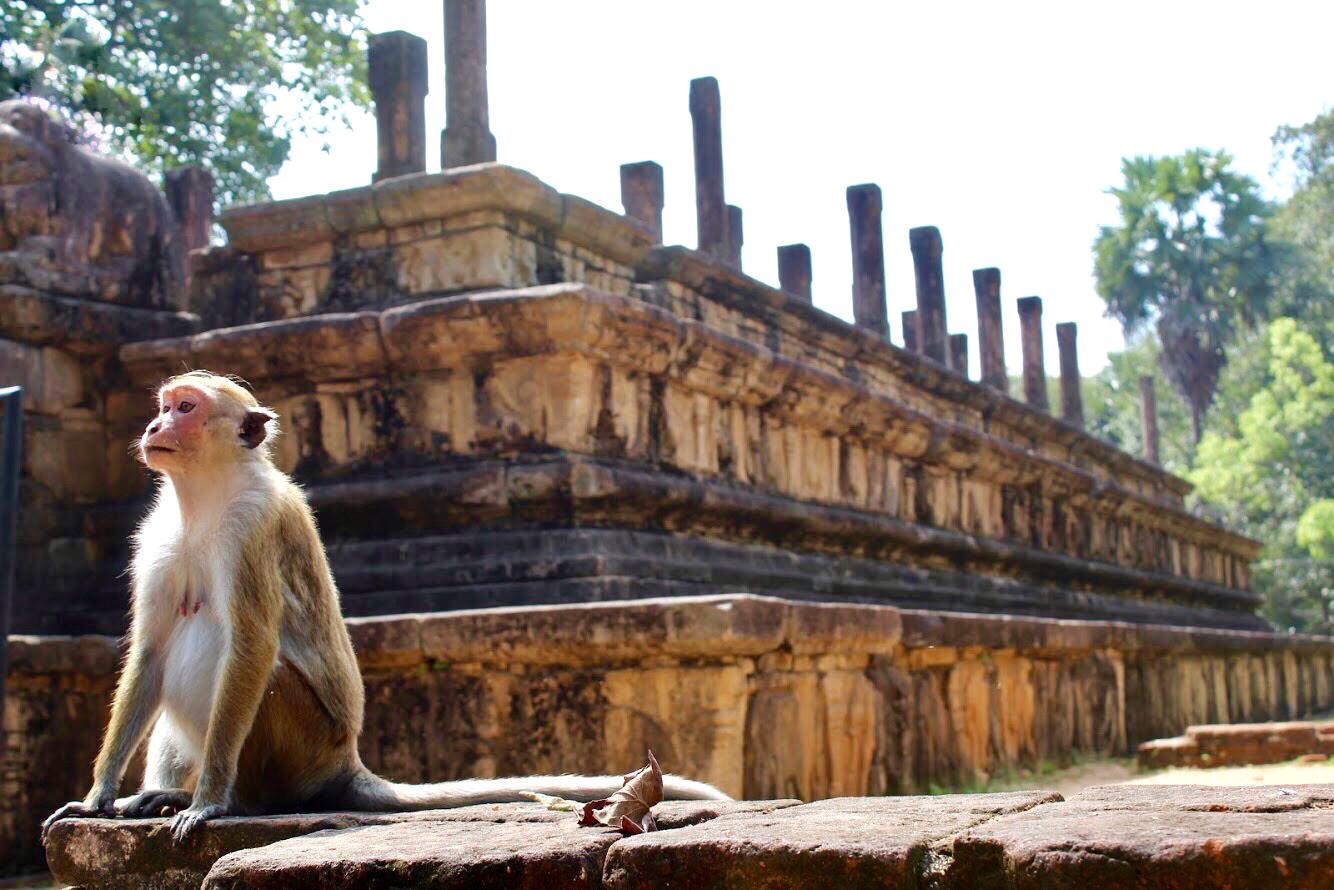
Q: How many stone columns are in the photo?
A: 15